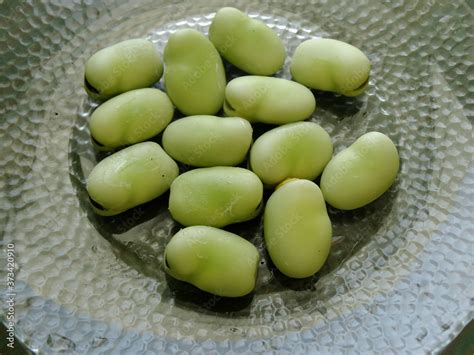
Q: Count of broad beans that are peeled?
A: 13